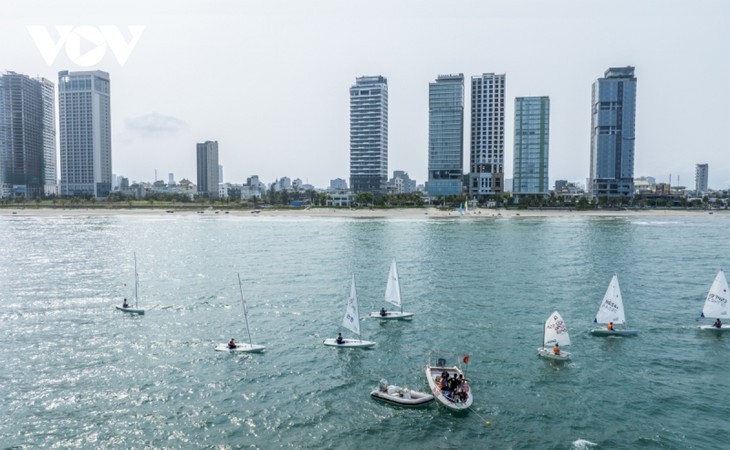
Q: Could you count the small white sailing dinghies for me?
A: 7